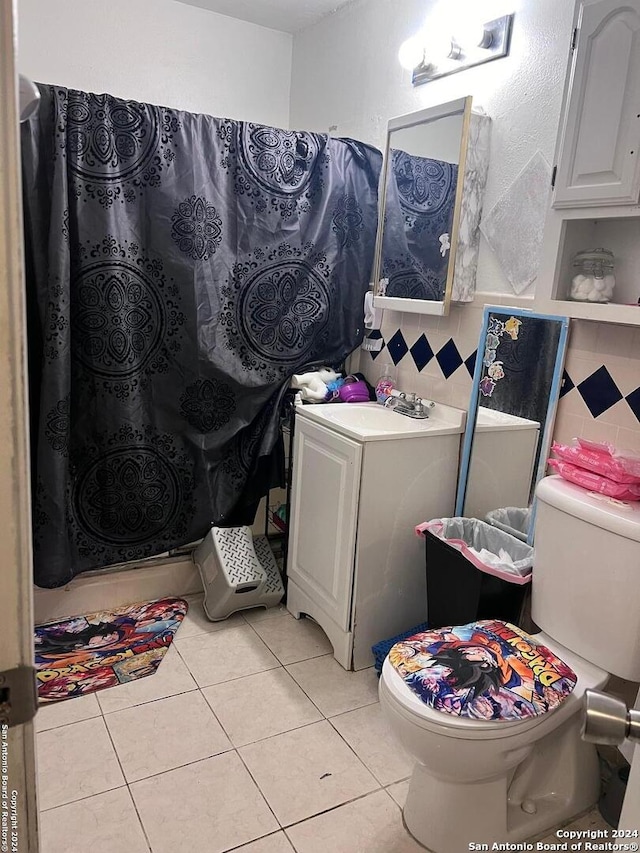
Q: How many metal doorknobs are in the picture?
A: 1